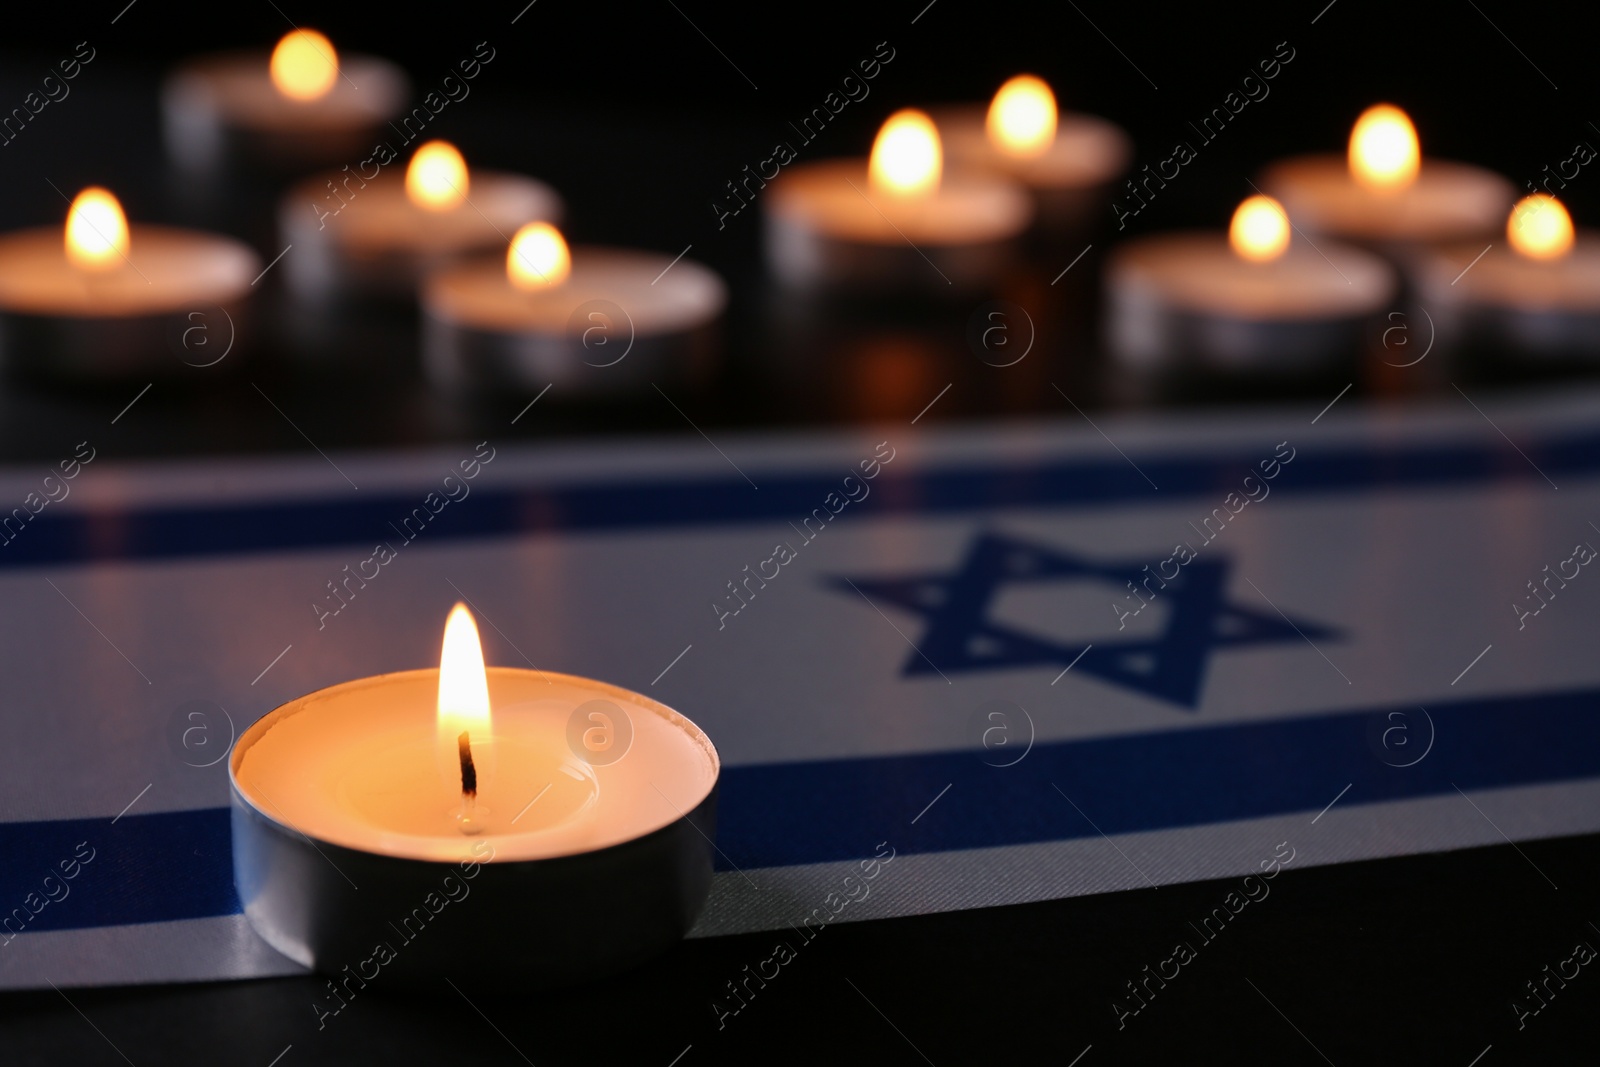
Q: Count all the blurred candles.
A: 9